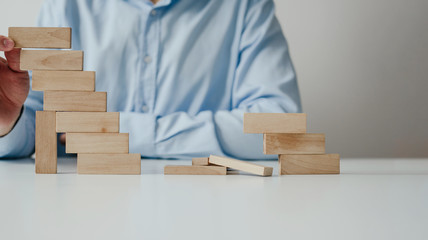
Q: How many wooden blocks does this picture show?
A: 14